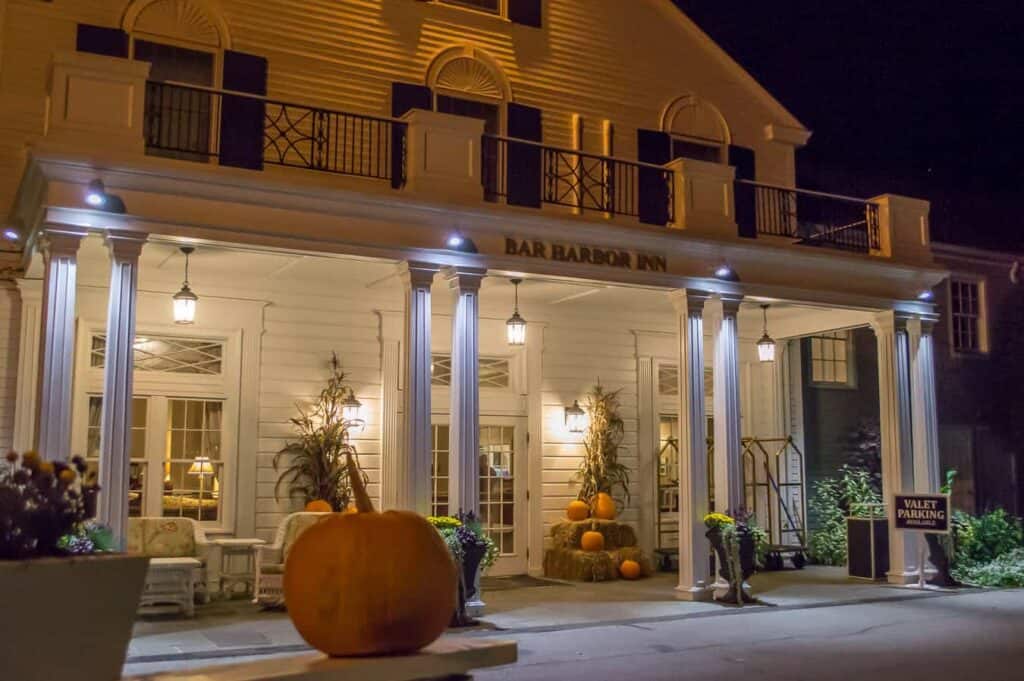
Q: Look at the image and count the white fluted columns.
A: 8